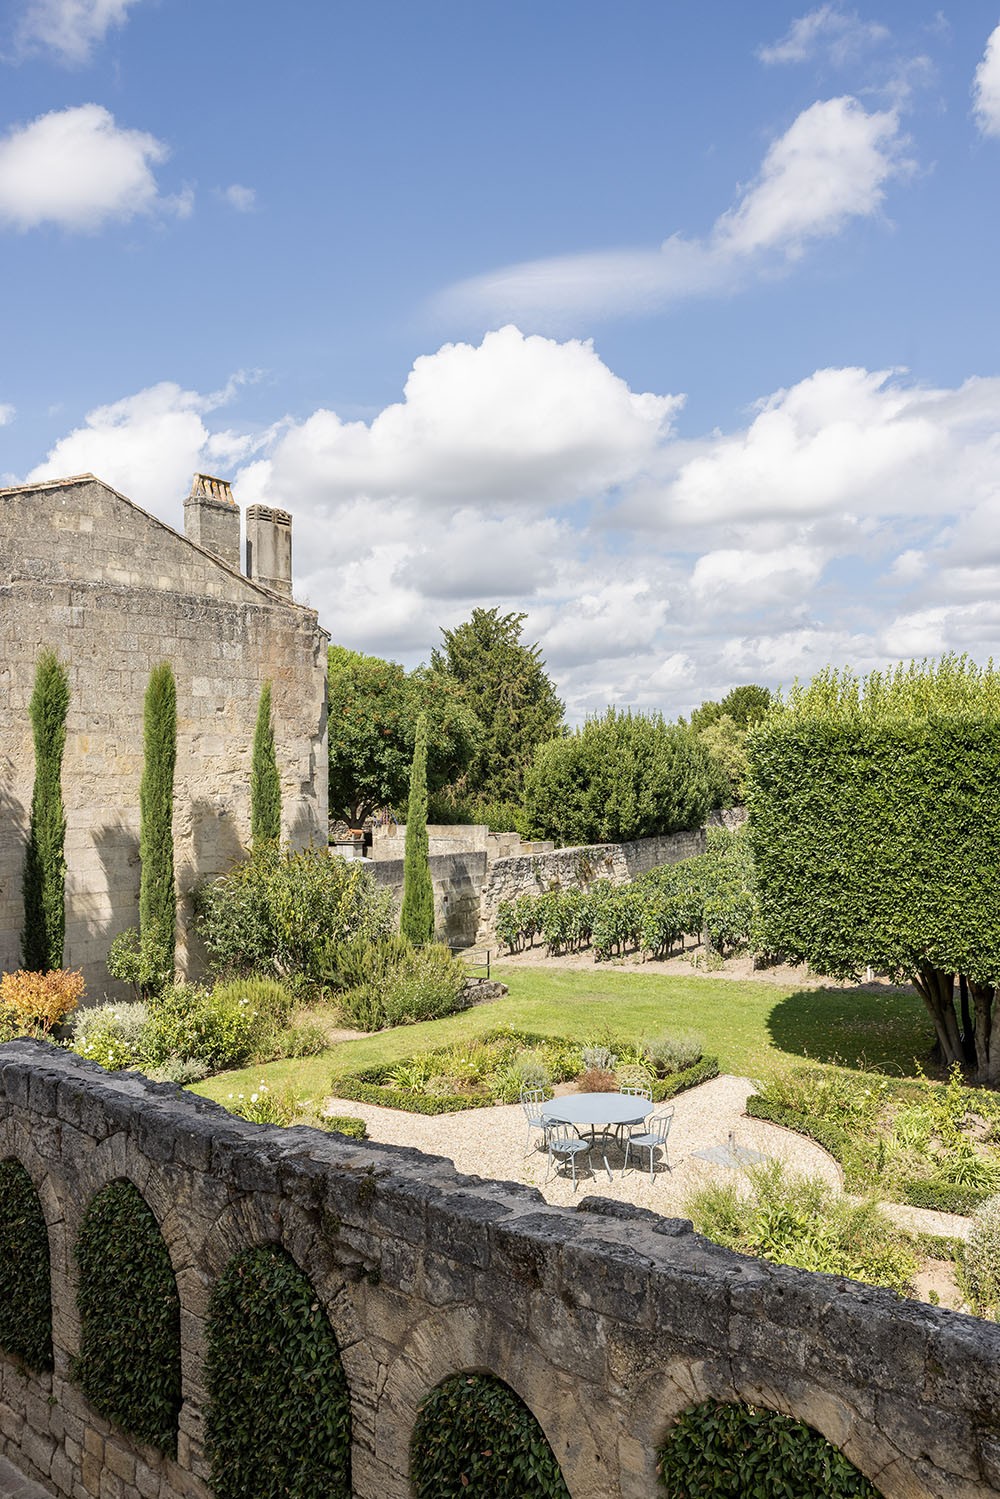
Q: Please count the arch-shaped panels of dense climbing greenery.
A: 5